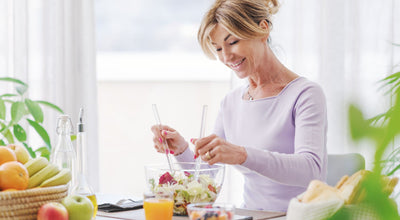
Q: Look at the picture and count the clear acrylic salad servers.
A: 2